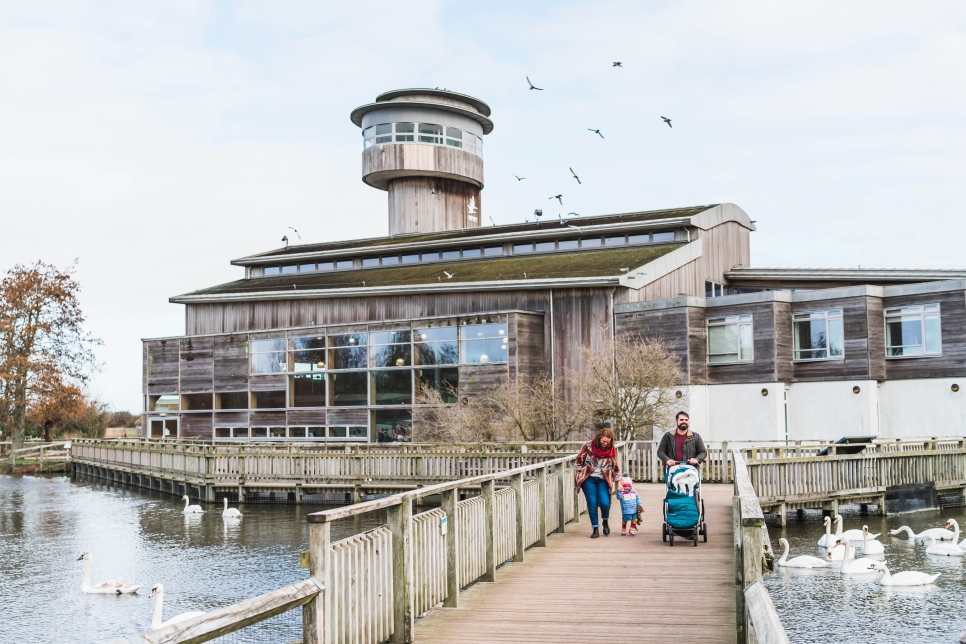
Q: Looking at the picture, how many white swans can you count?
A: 14